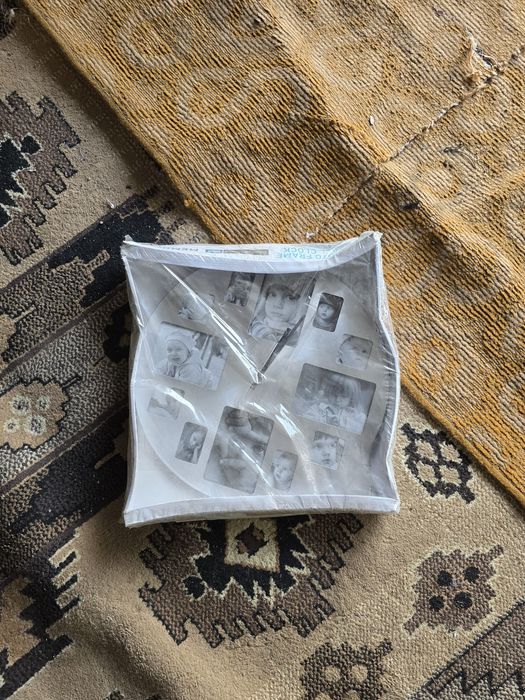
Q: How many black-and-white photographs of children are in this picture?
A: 12